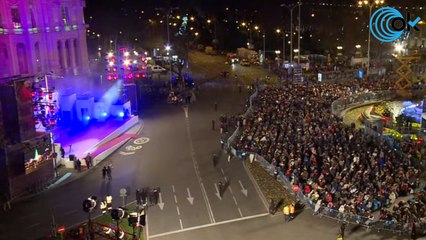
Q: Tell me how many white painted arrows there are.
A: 4